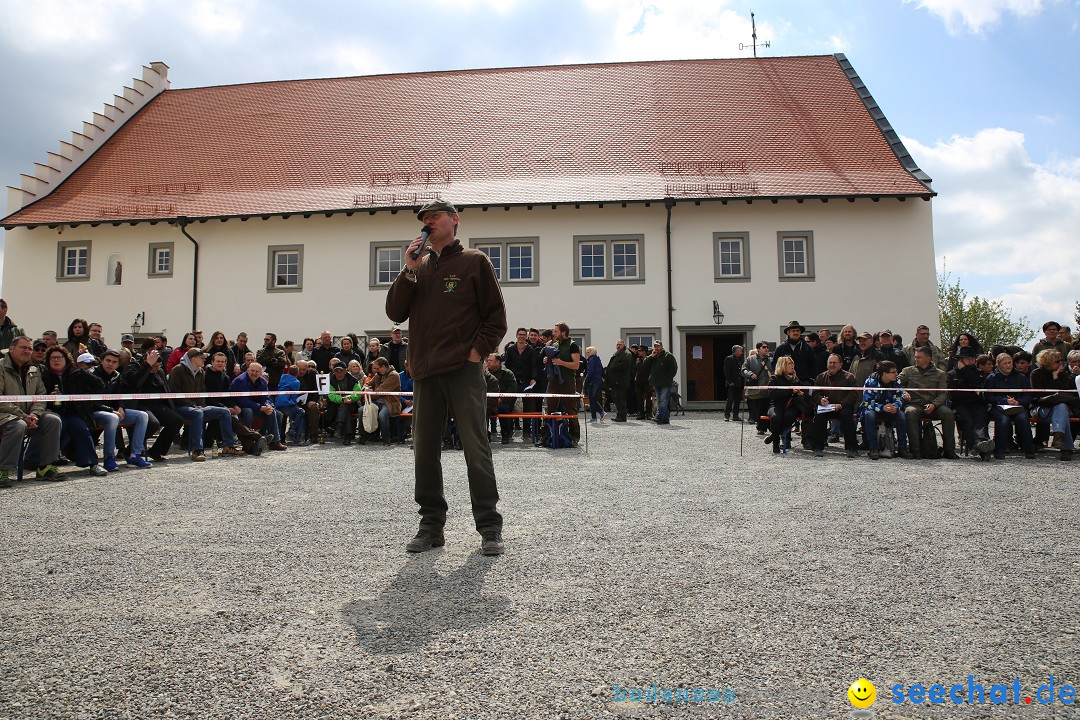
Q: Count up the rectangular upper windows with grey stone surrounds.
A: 8